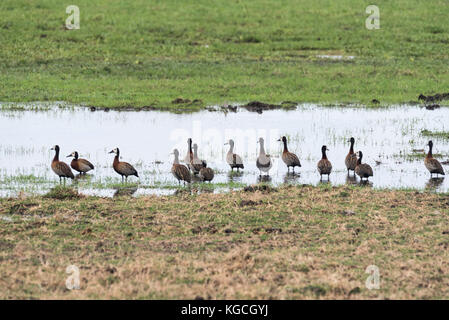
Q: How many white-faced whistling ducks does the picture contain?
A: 14